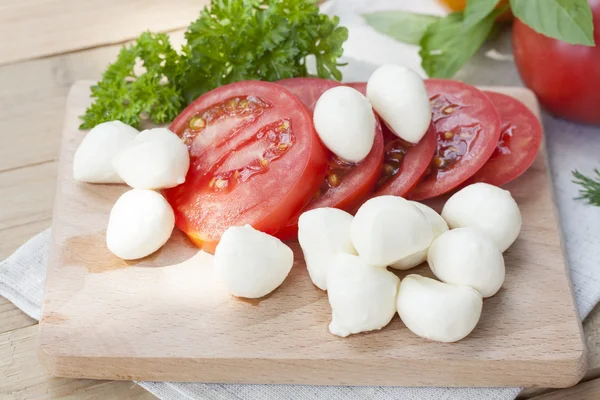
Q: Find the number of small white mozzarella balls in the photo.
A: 13